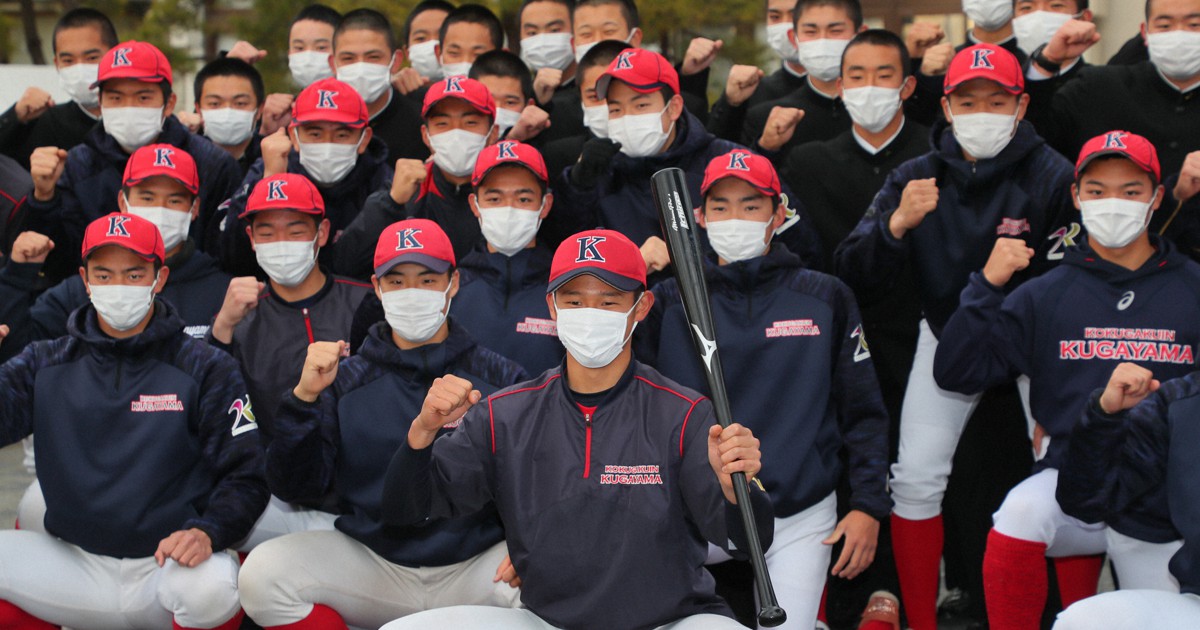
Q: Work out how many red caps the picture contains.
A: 13